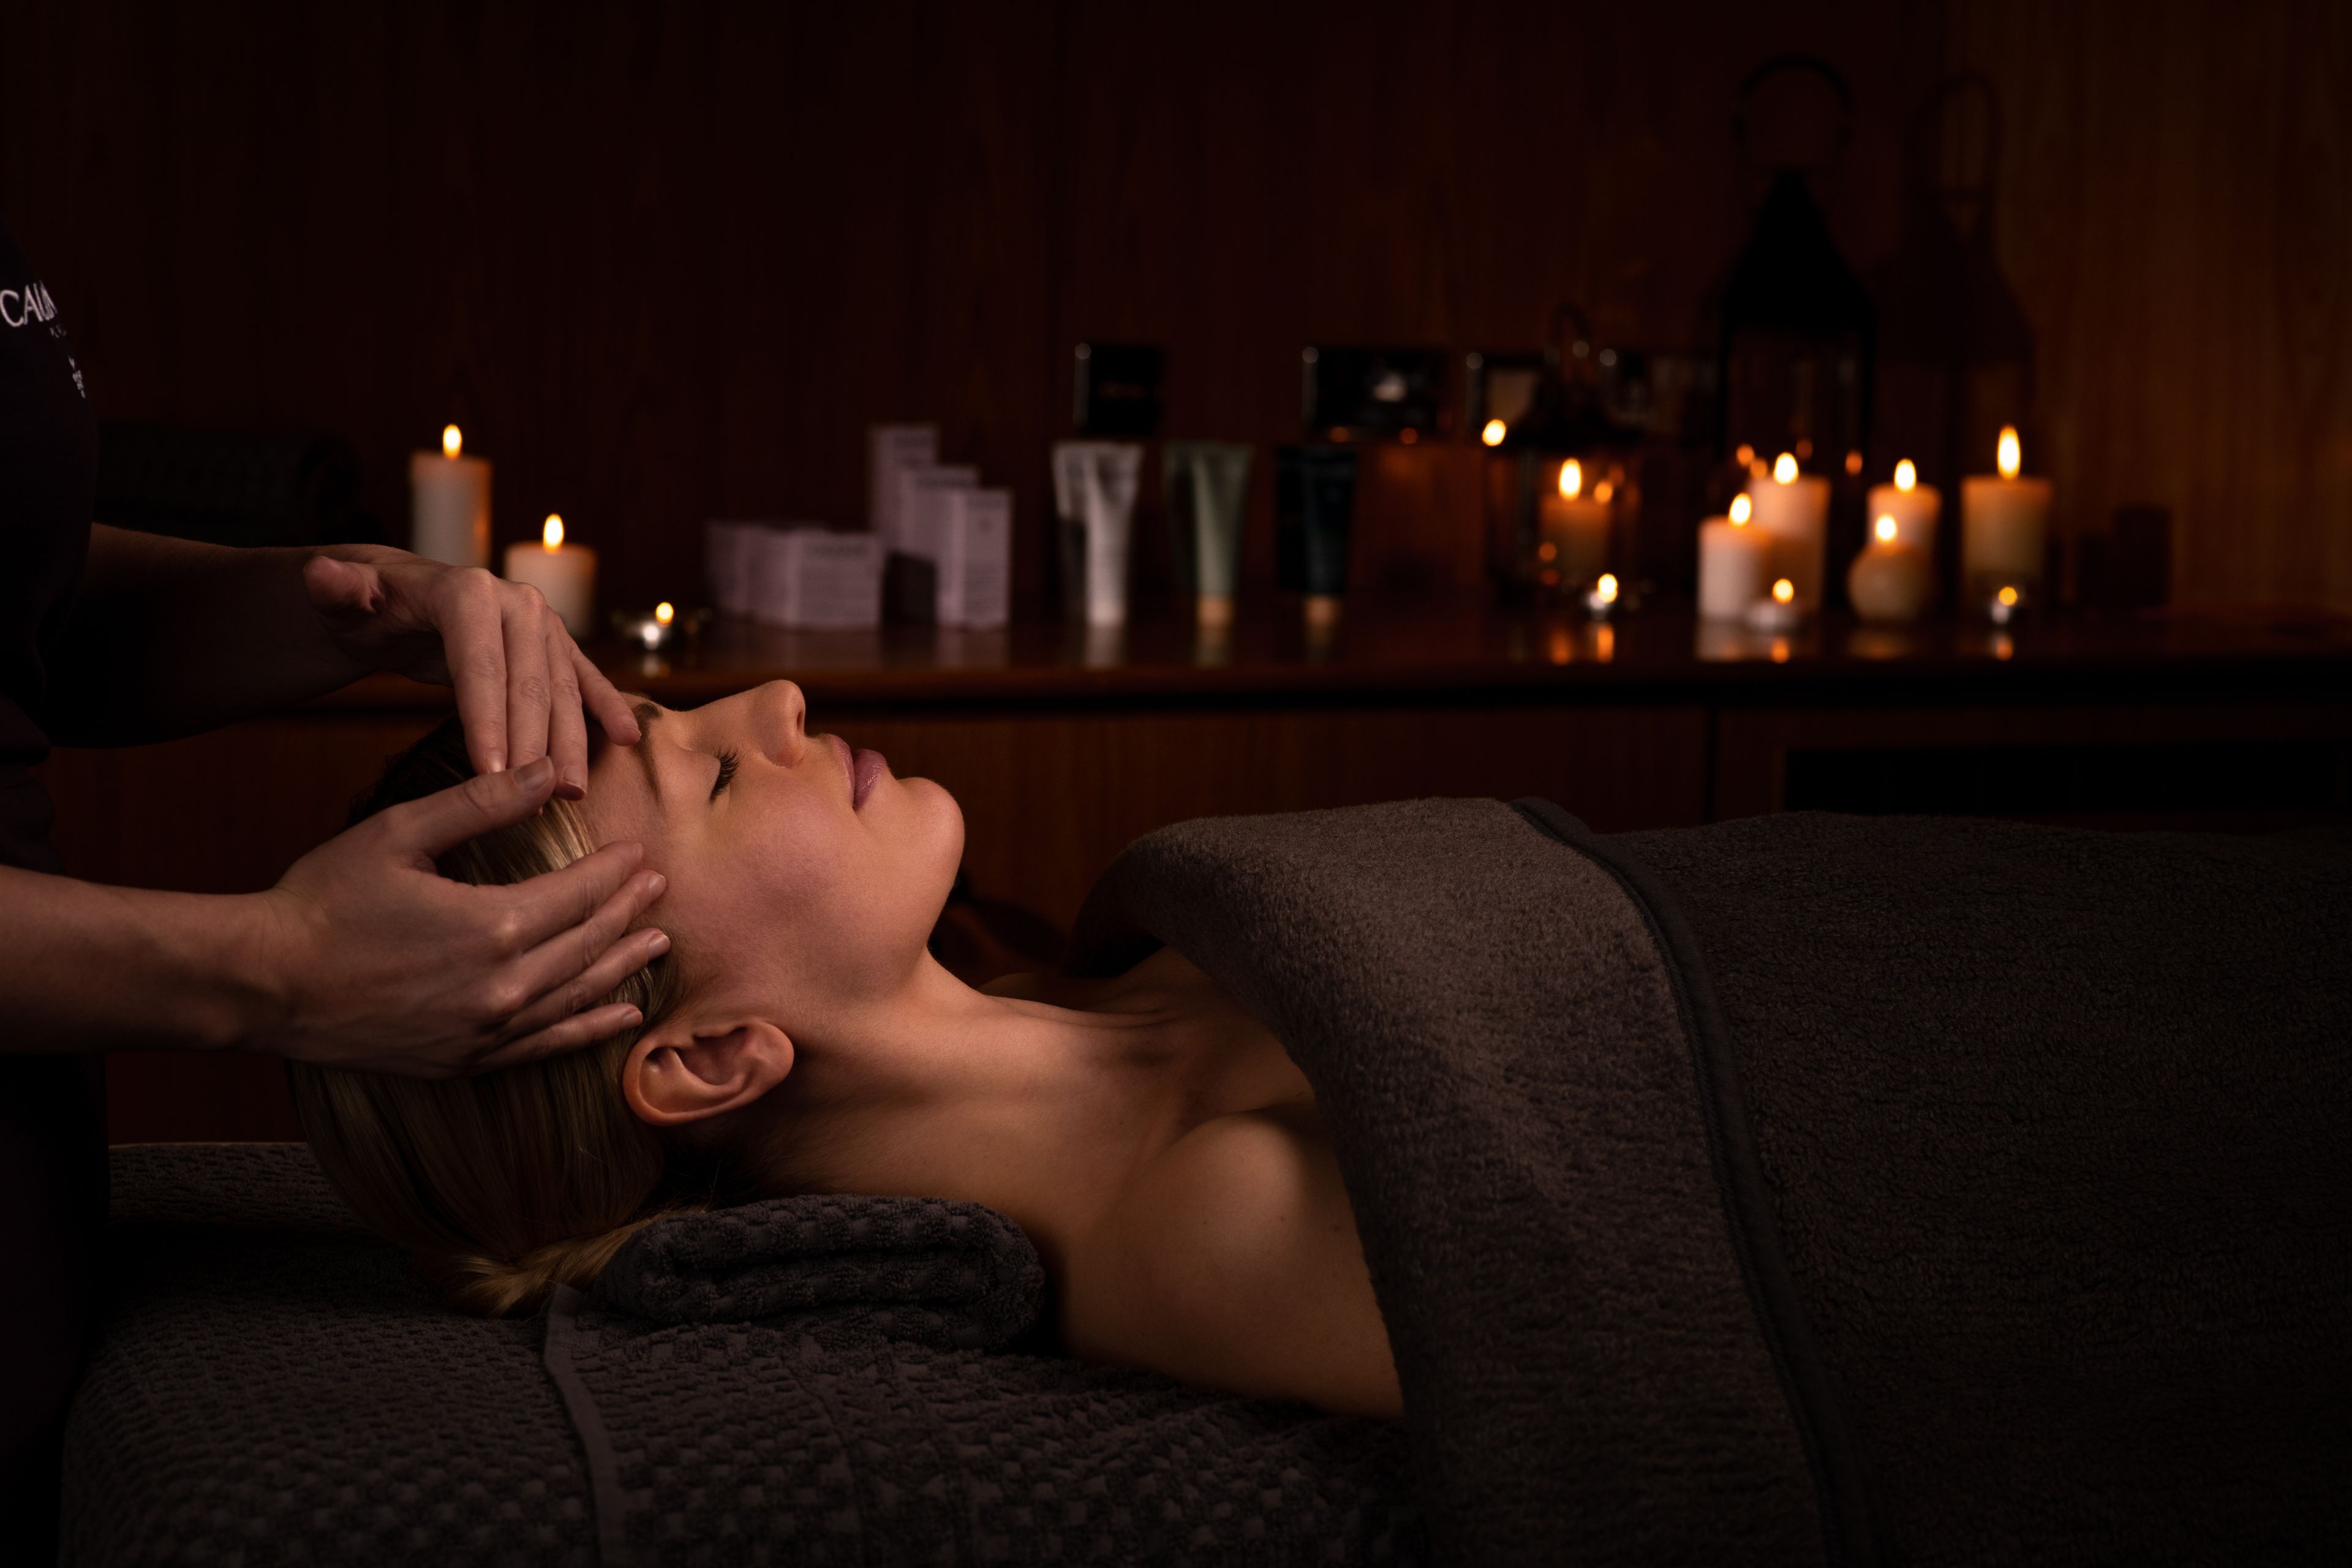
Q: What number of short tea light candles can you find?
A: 4